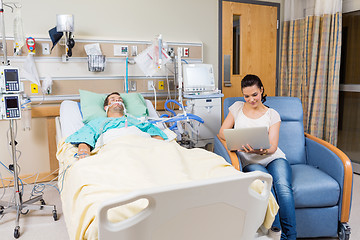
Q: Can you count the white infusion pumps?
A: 2